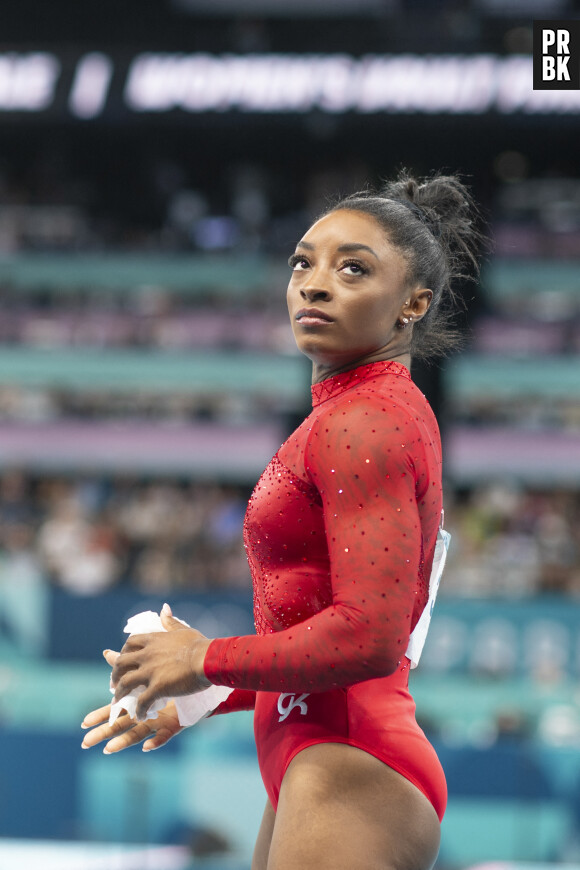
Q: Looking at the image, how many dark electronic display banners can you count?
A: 1